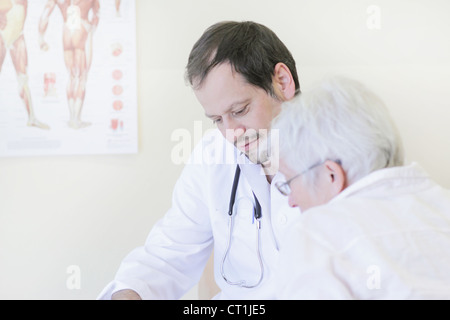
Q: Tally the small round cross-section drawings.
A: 3